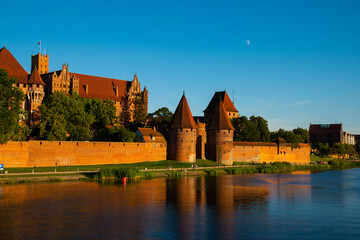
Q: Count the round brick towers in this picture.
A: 2